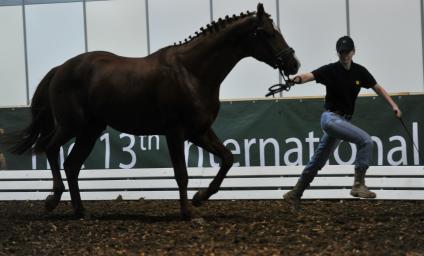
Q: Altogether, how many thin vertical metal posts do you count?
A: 7